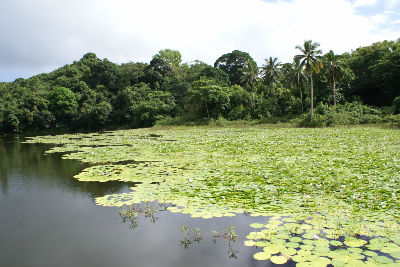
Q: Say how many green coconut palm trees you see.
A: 5